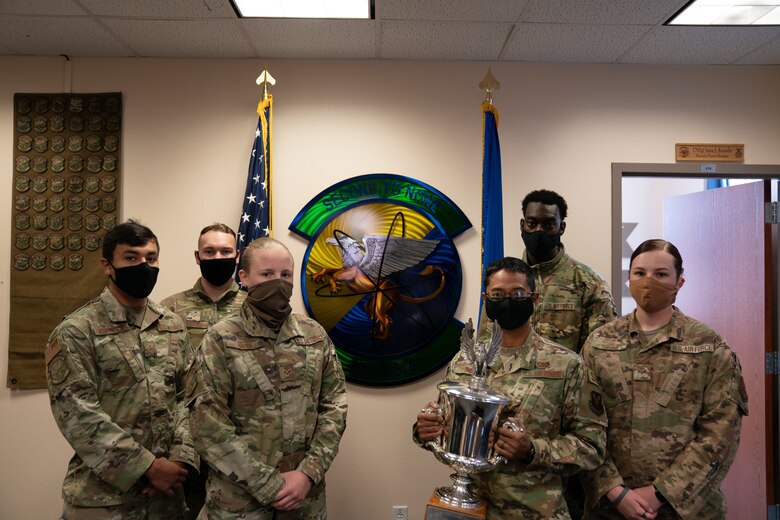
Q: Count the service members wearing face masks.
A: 6